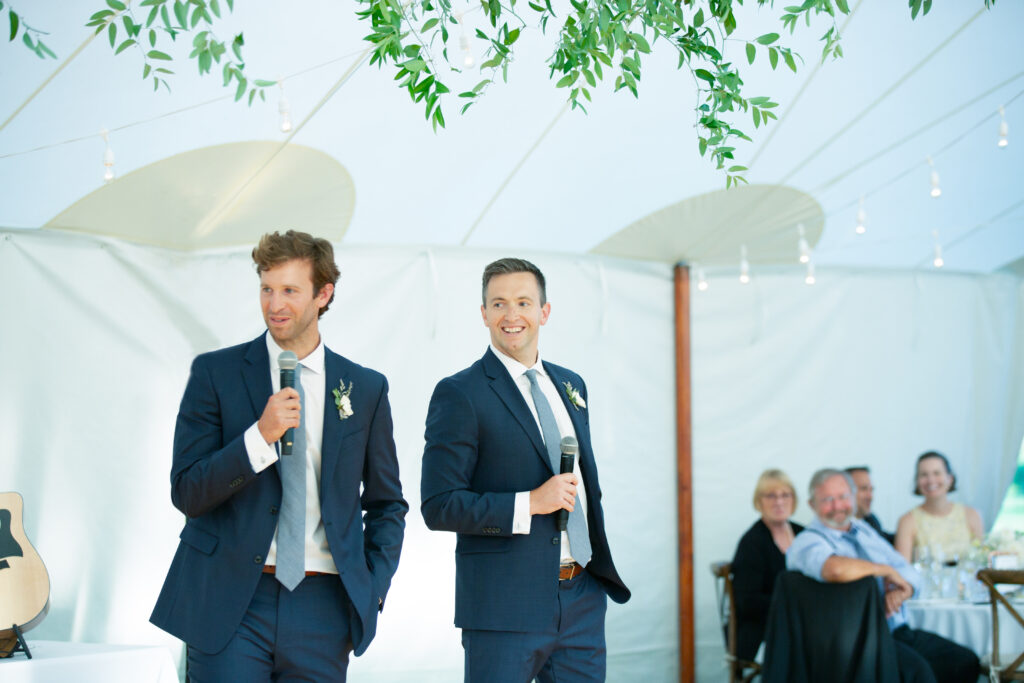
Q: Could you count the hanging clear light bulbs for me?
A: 11